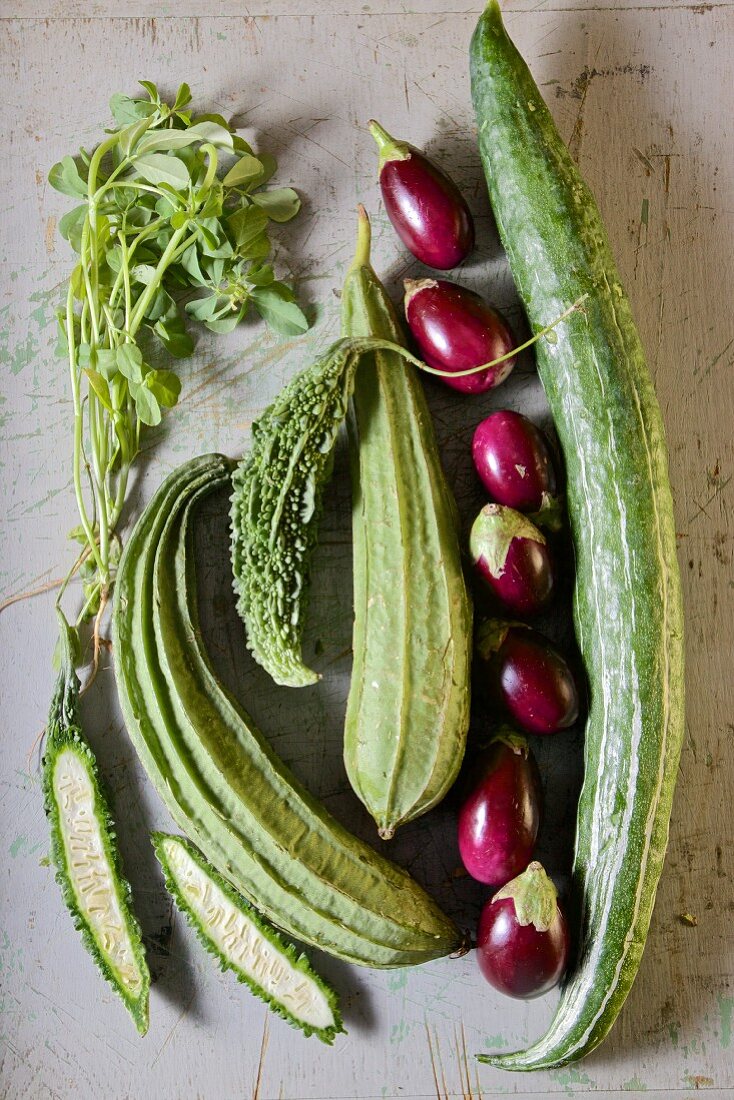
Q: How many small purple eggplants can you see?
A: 7